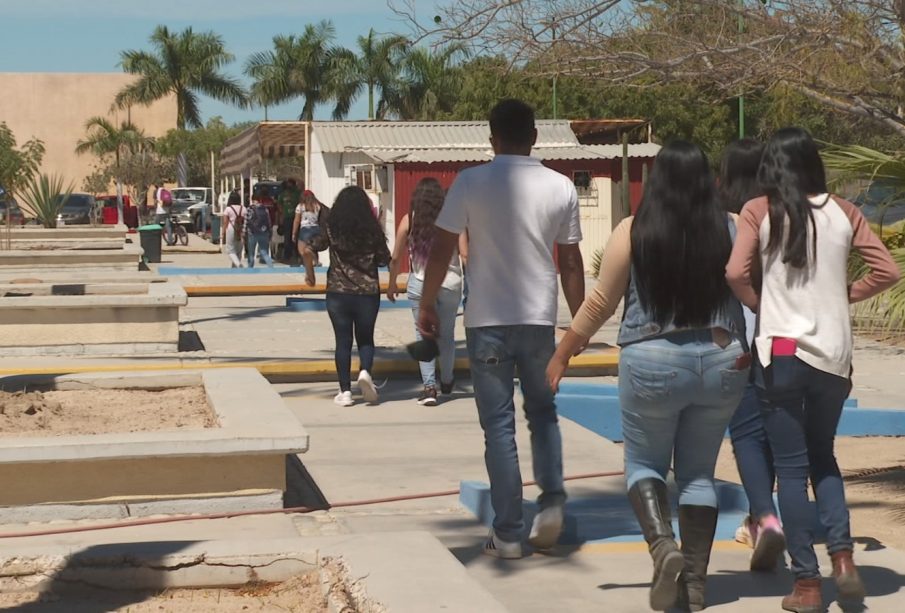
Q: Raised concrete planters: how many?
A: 5